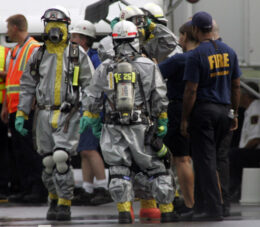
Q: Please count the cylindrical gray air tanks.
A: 1